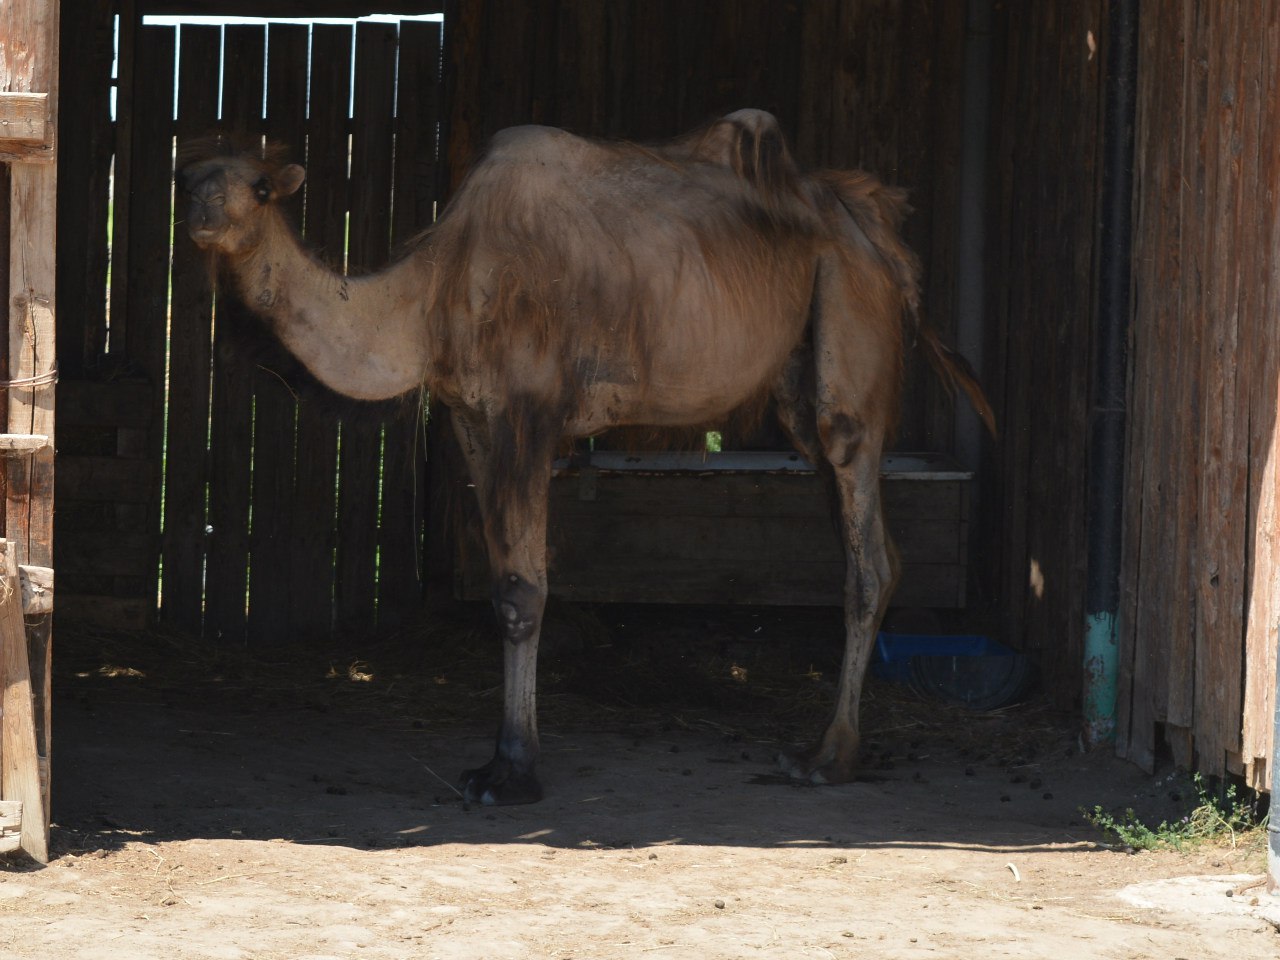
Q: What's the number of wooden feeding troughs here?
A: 1